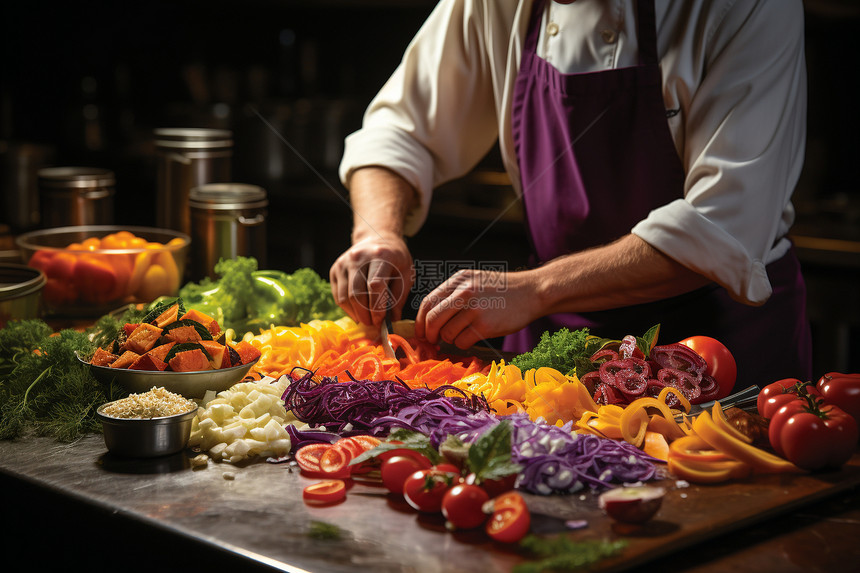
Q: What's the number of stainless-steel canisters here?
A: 3